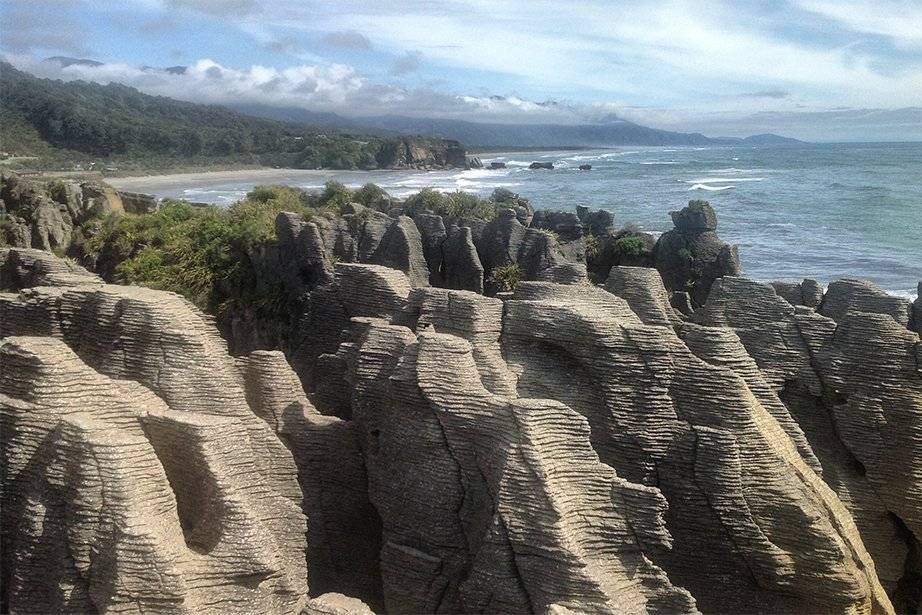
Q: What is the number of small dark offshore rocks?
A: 3